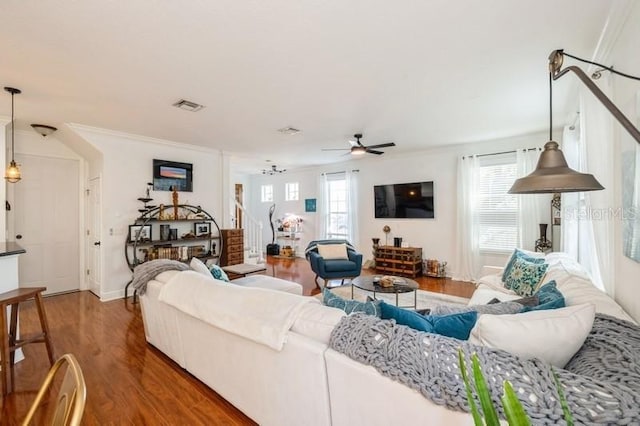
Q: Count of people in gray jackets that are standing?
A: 0